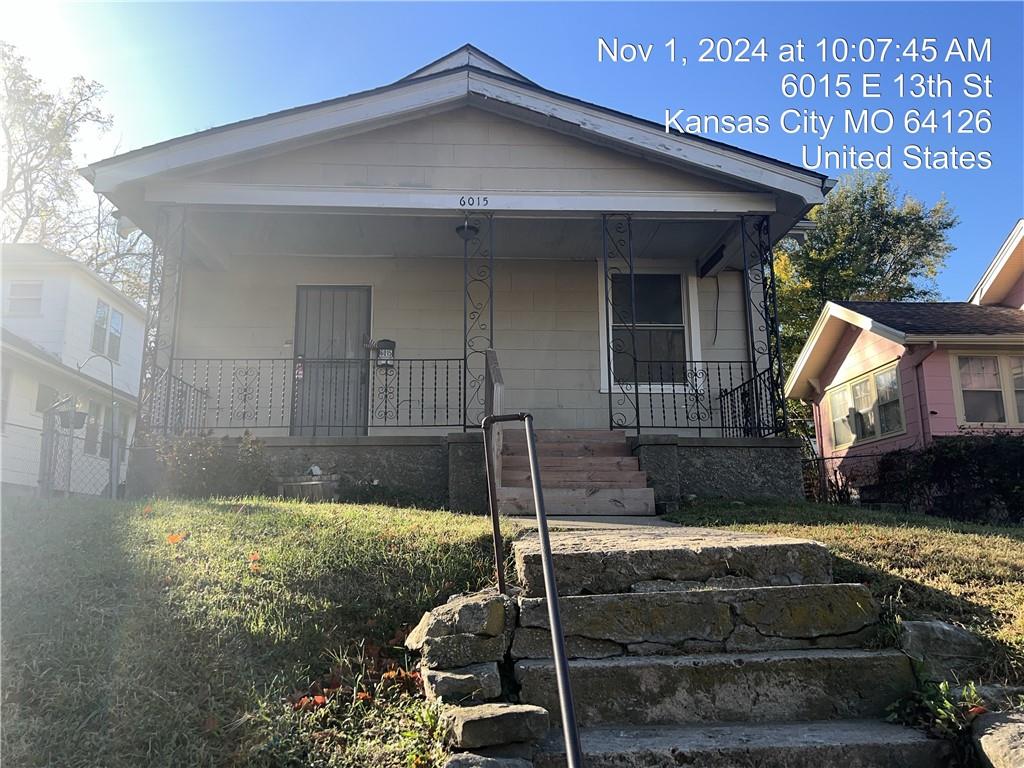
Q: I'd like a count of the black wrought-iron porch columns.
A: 4